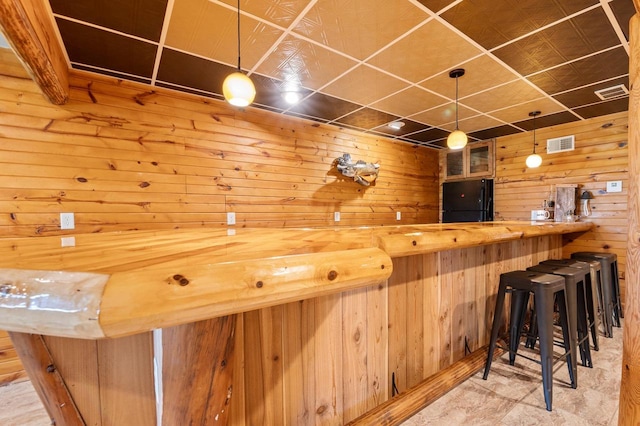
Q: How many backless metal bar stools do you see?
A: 5